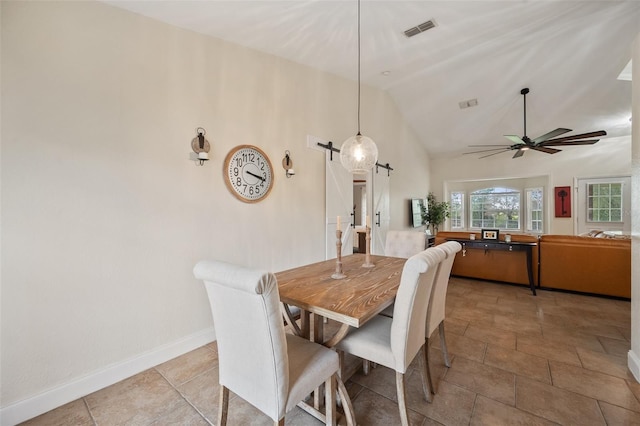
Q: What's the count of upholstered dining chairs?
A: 4